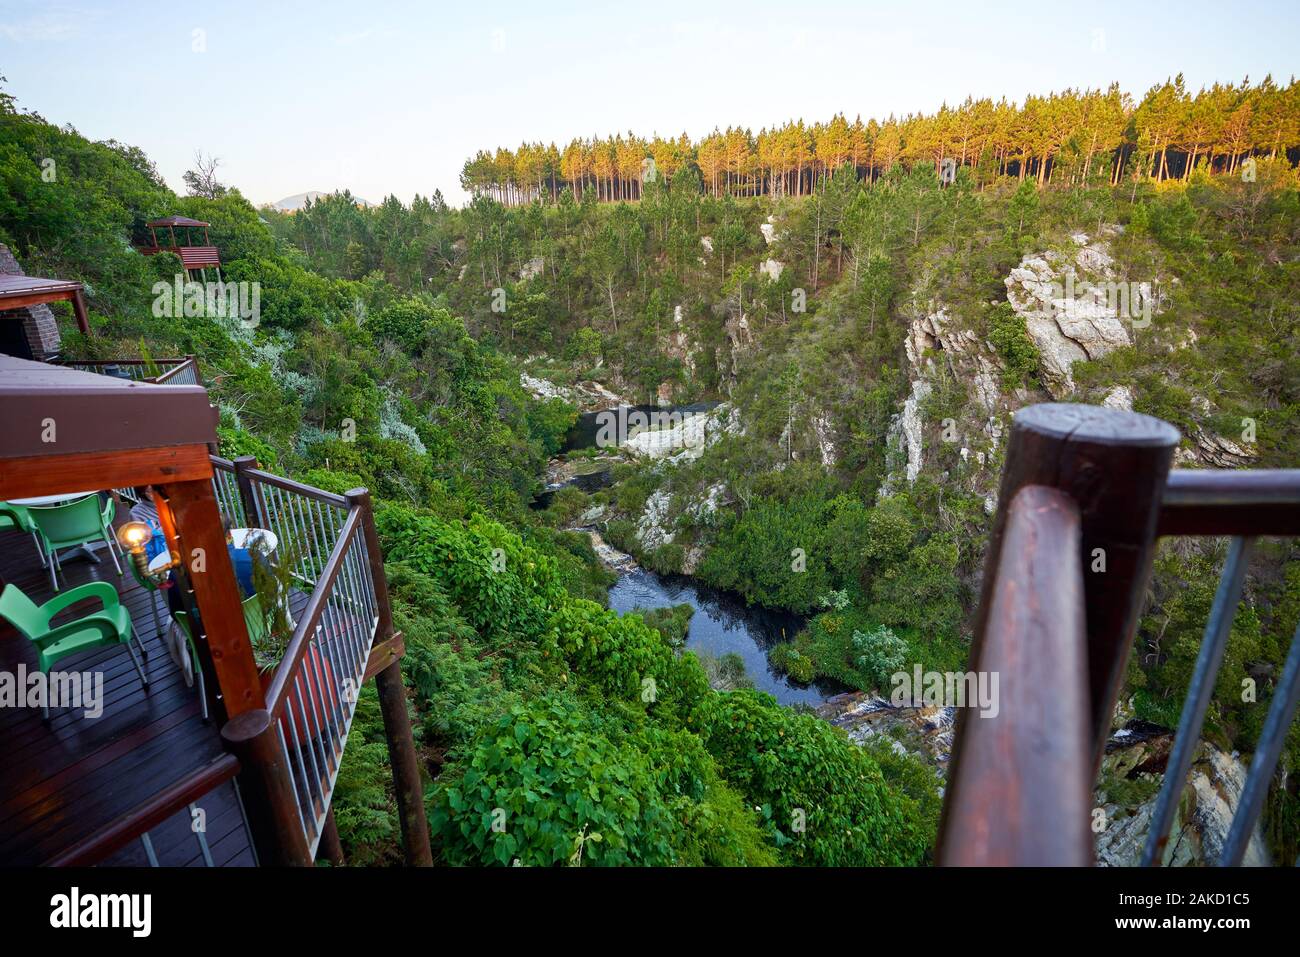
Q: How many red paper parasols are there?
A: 0